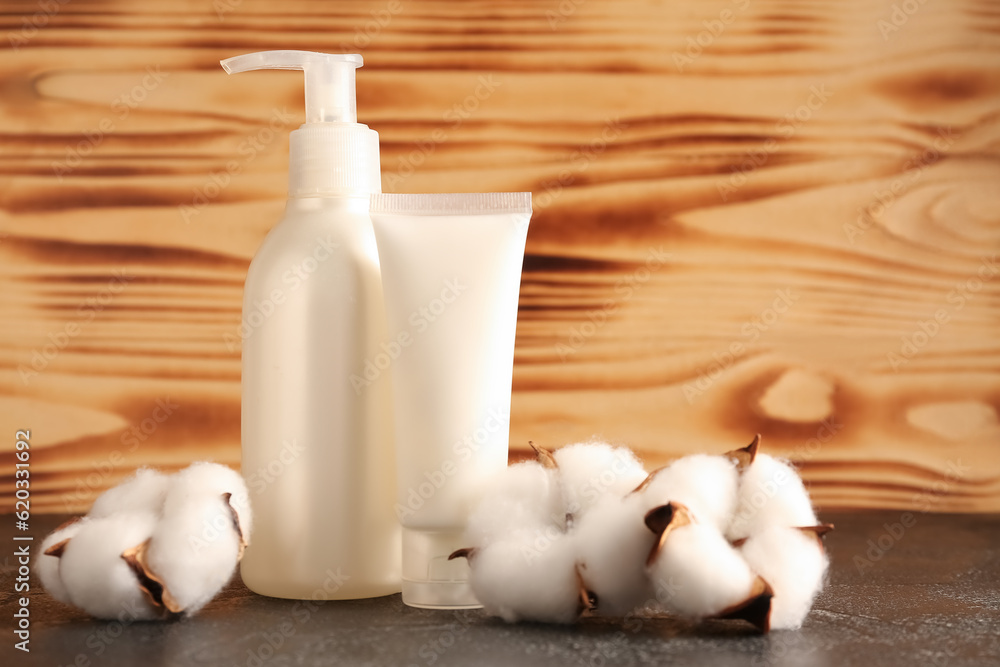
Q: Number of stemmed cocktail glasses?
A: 0